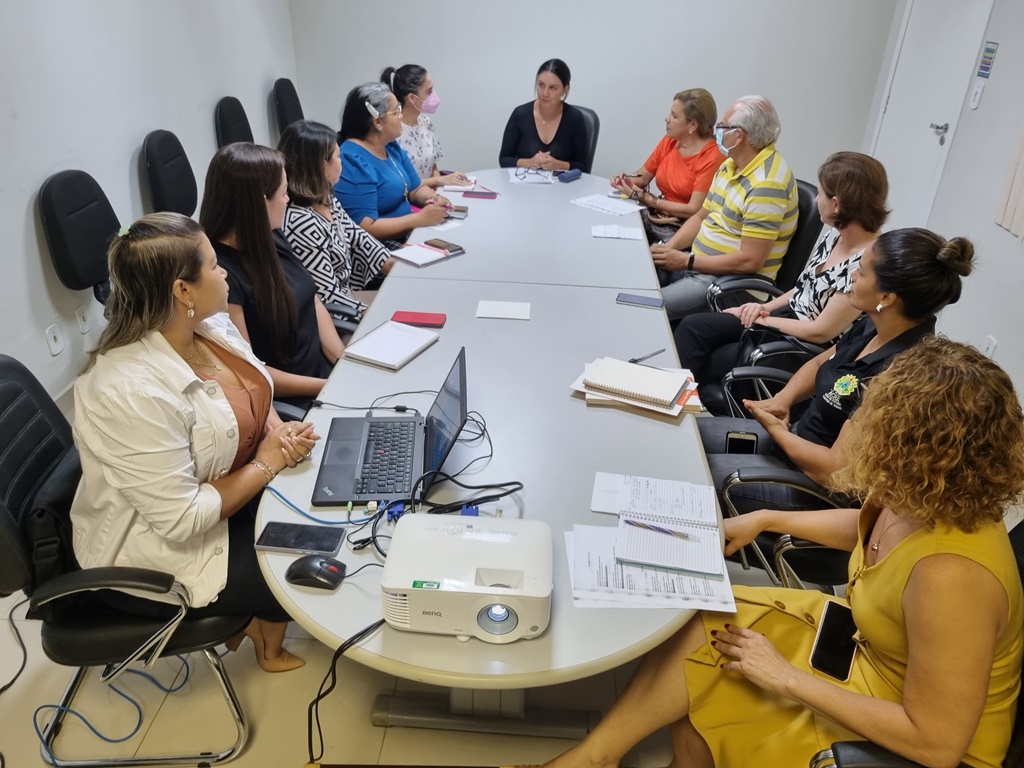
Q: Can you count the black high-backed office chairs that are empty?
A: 4